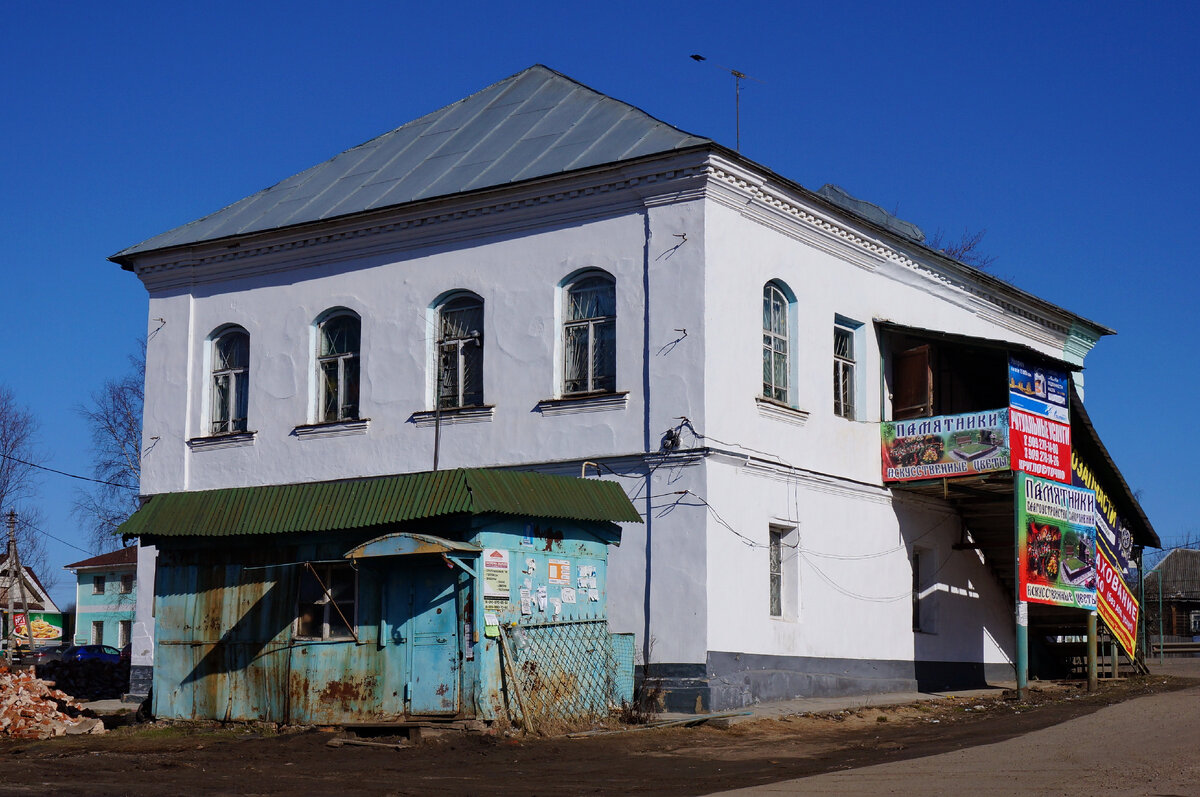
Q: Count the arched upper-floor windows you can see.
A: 5